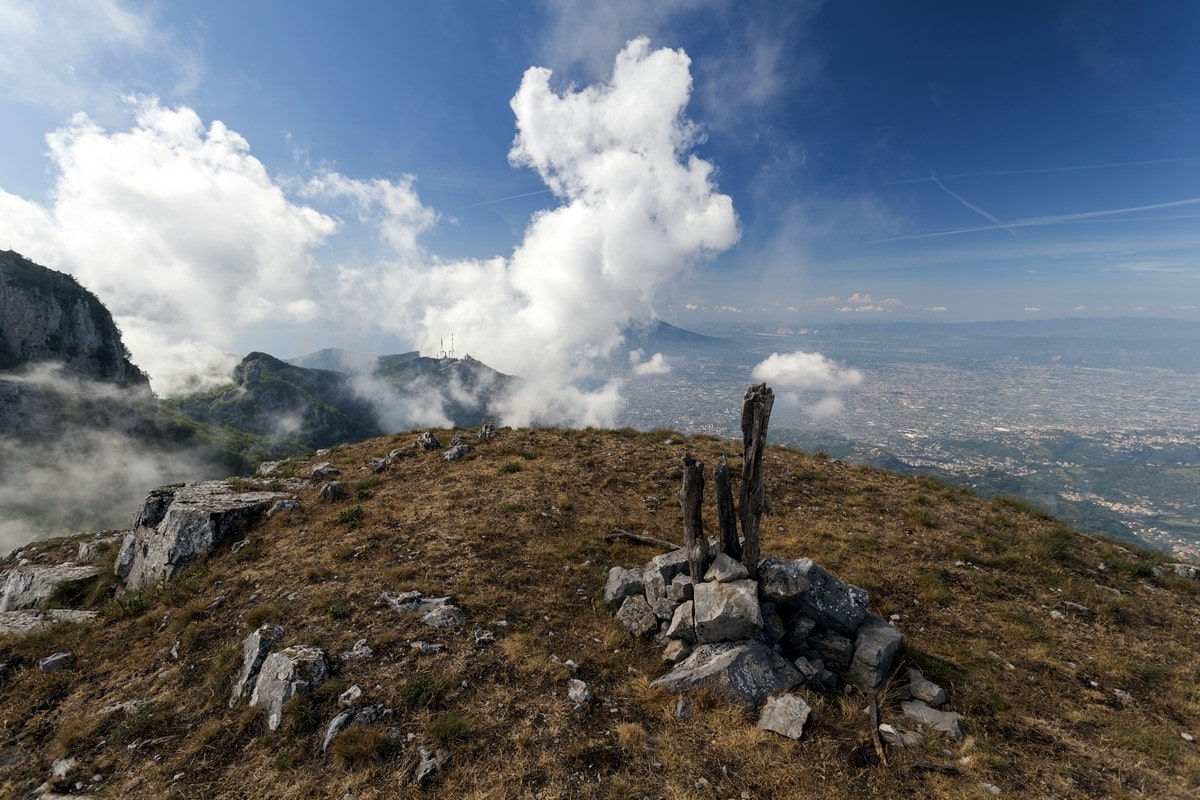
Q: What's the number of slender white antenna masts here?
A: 2